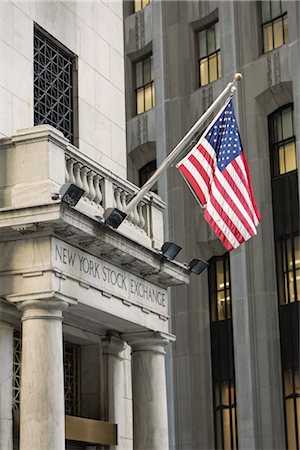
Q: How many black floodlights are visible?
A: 4